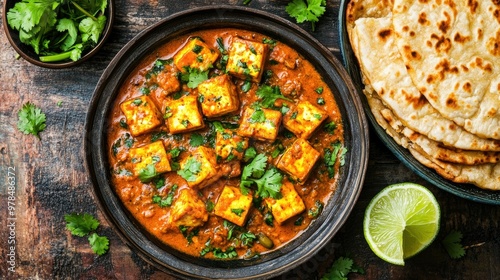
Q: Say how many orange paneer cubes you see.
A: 14